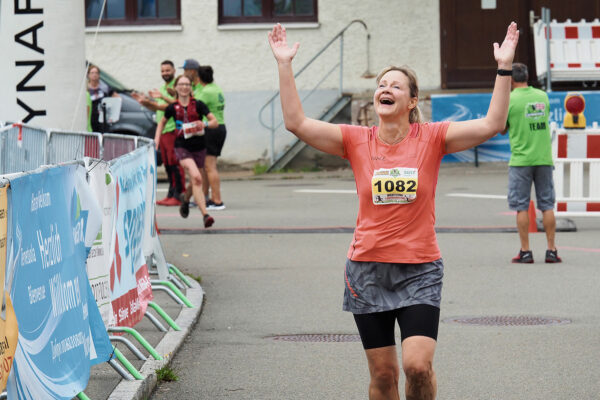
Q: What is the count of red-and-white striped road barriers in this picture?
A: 2